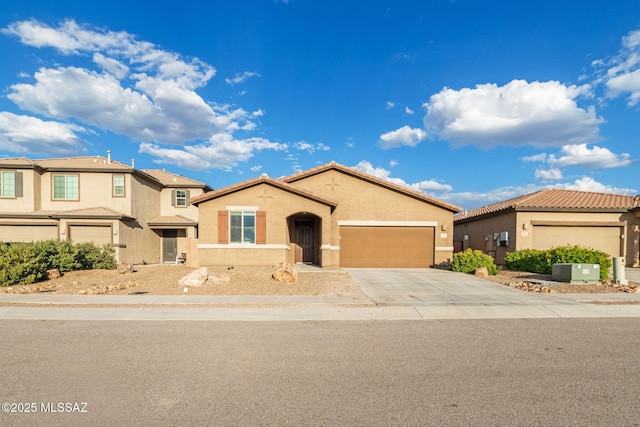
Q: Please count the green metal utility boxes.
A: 1